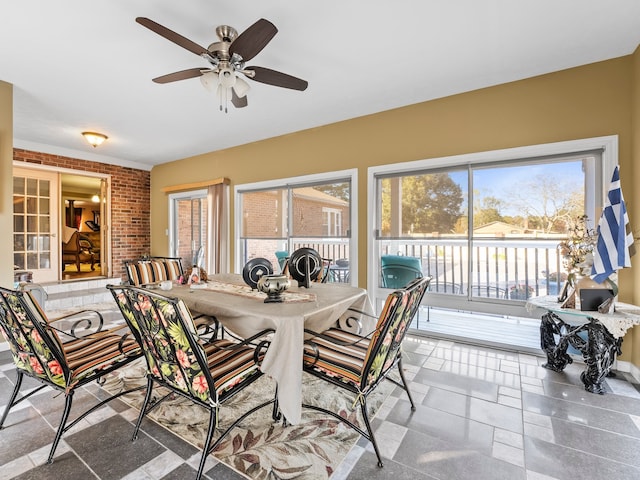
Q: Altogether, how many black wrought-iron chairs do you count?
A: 5